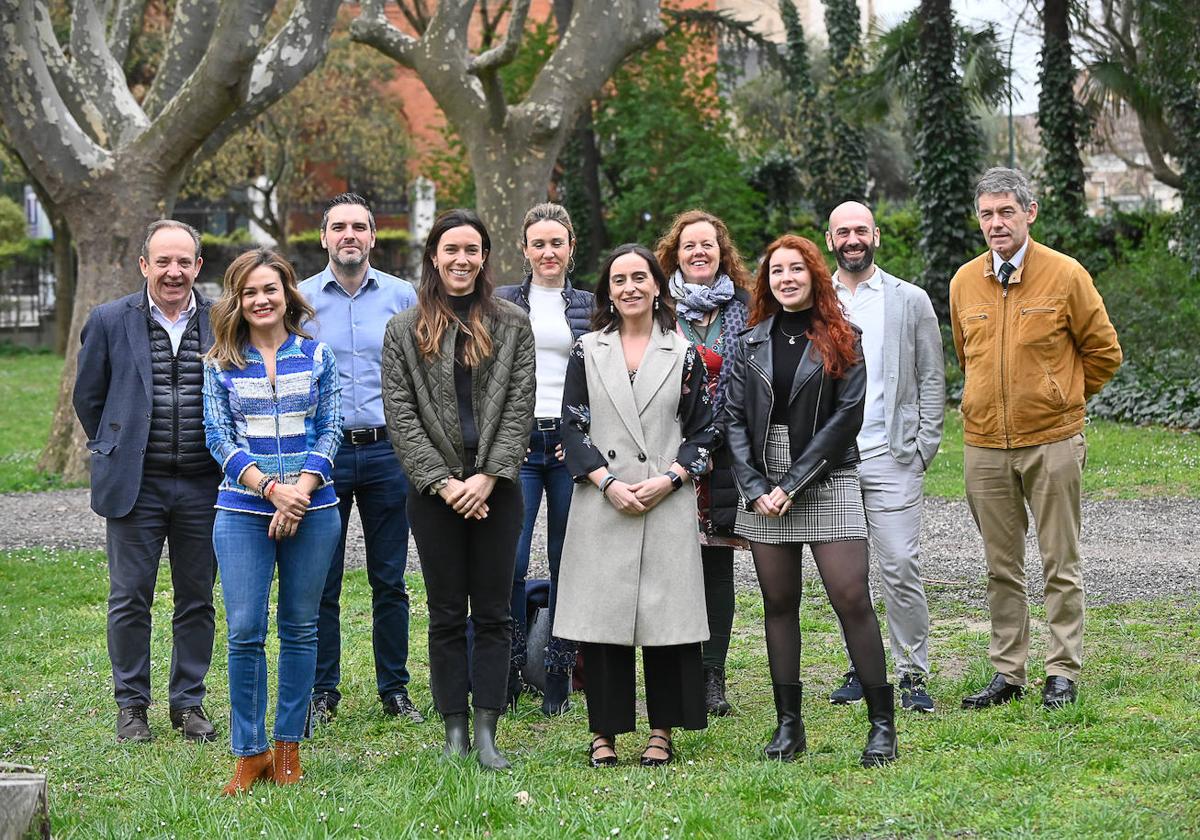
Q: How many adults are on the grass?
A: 10